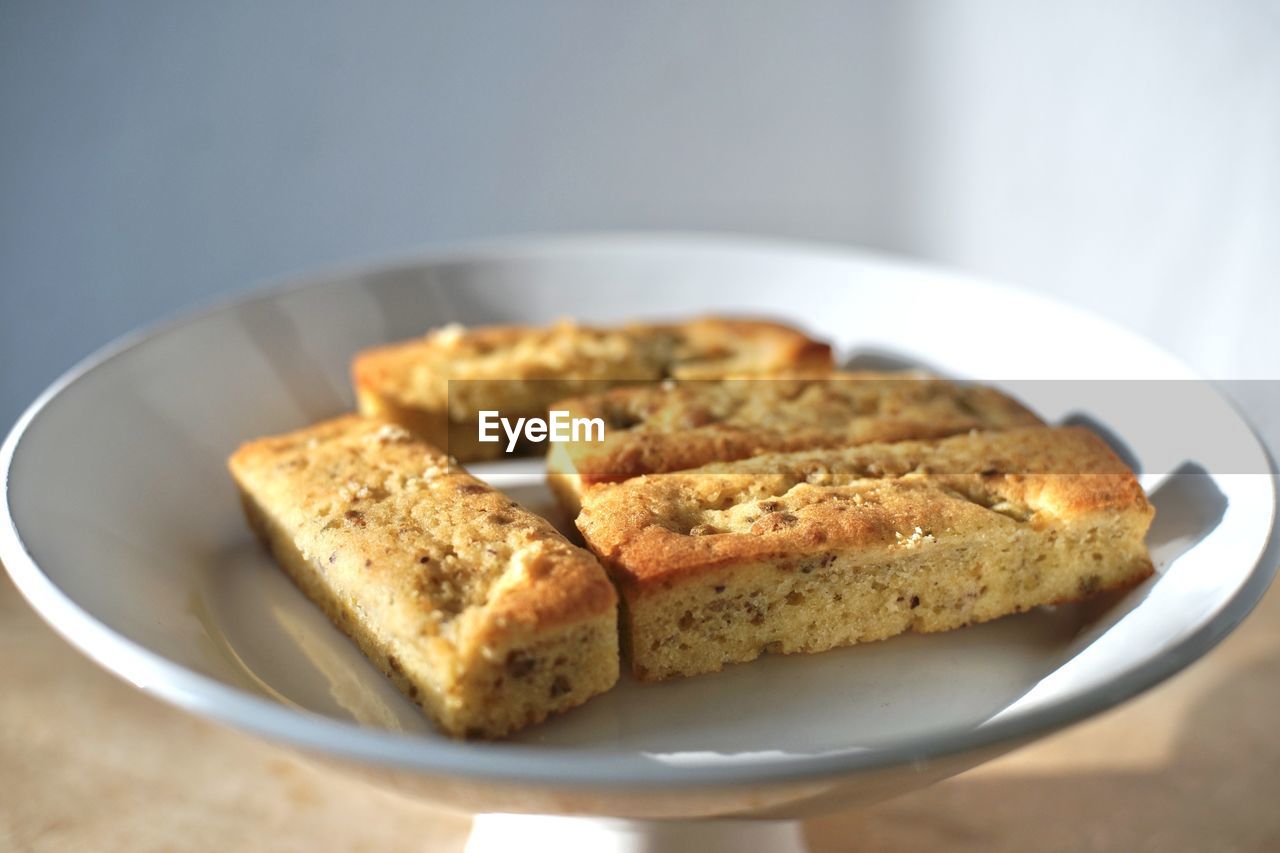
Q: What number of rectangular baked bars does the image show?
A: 4